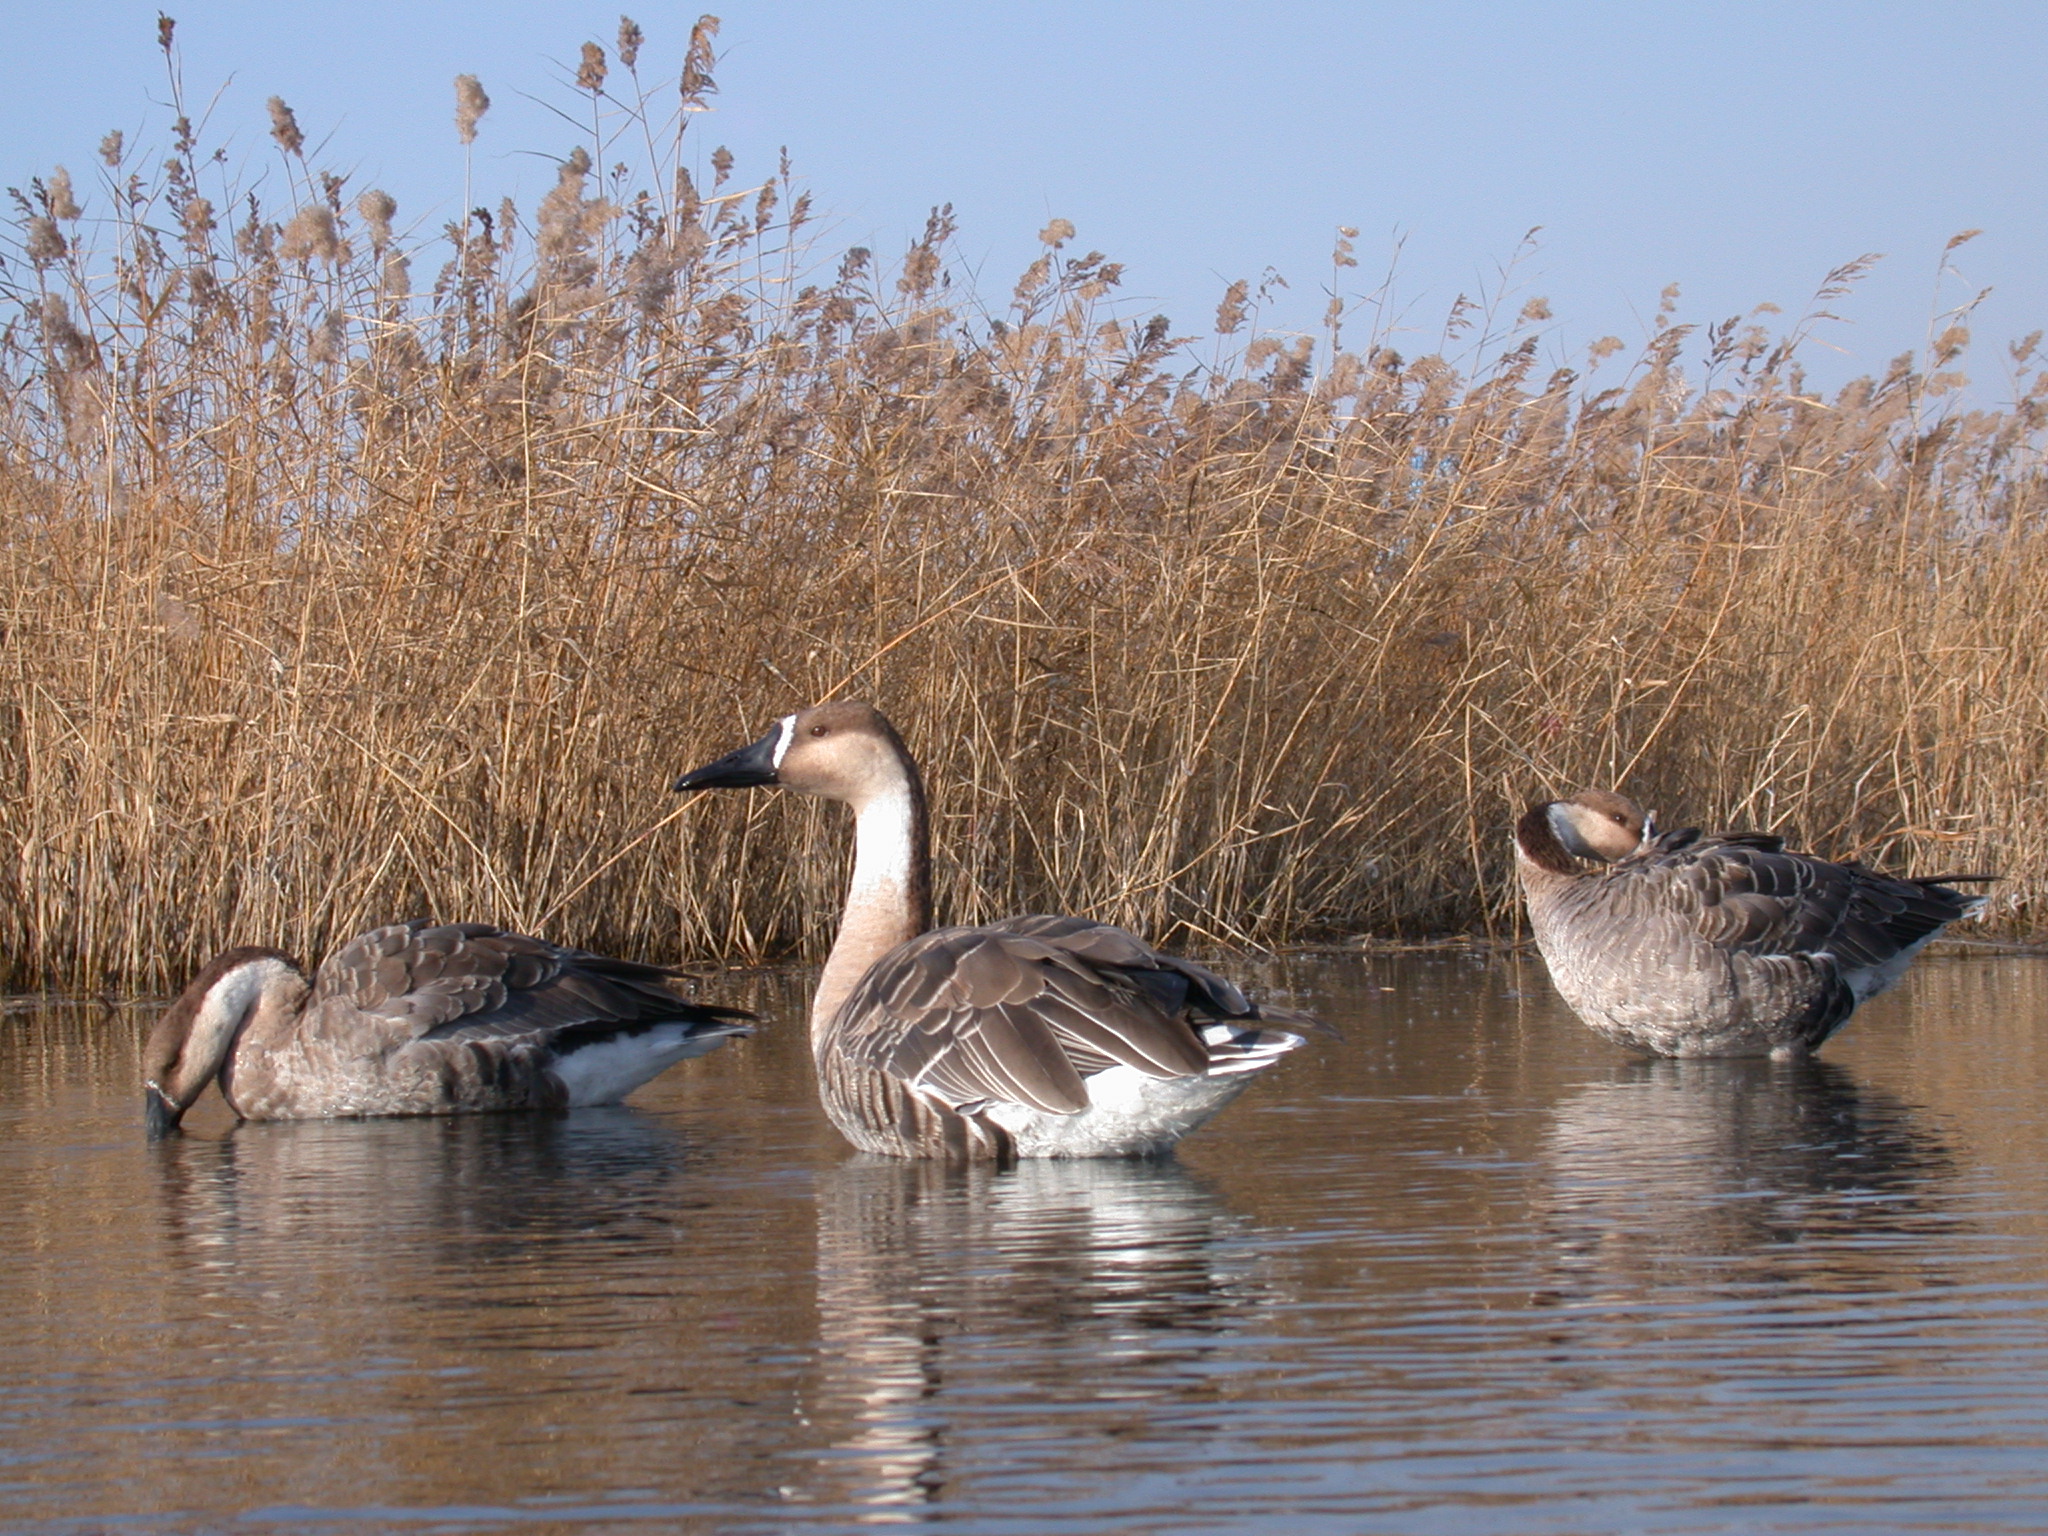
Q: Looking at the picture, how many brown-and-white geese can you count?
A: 3